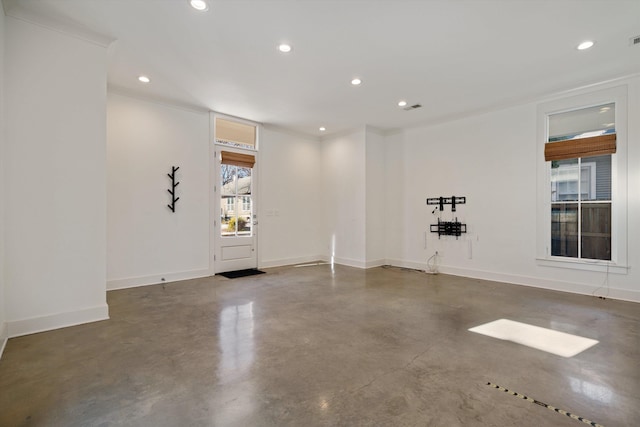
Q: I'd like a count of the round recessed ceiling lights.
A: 7